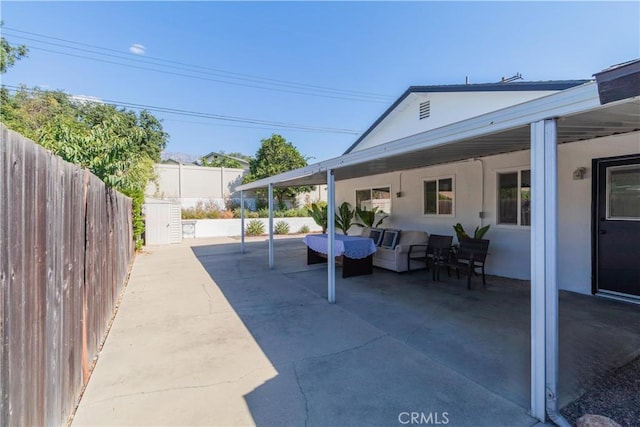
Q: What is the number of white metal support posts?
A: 4